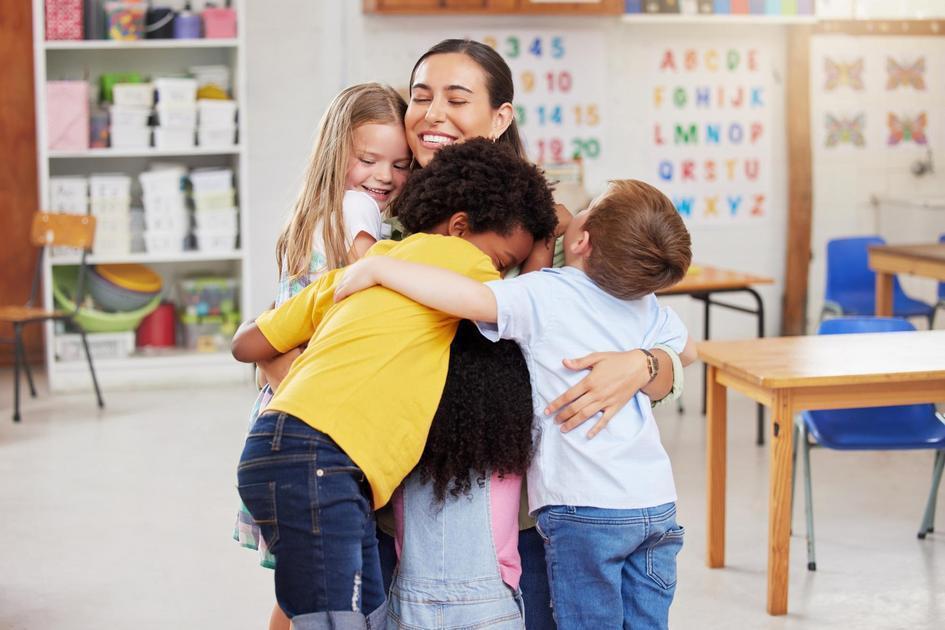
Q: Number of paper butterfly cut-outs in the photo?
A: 4